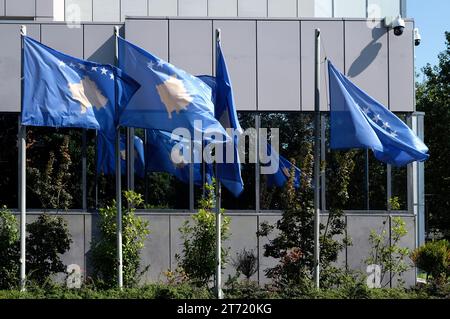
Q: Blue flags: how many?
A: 4